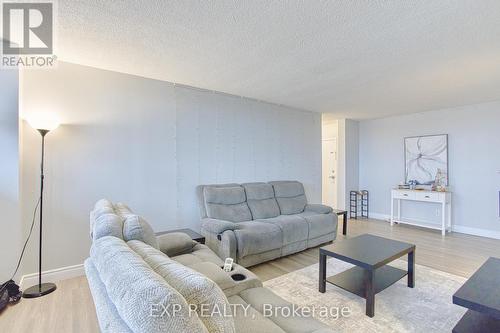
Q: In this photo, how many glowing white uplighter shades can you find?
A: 1